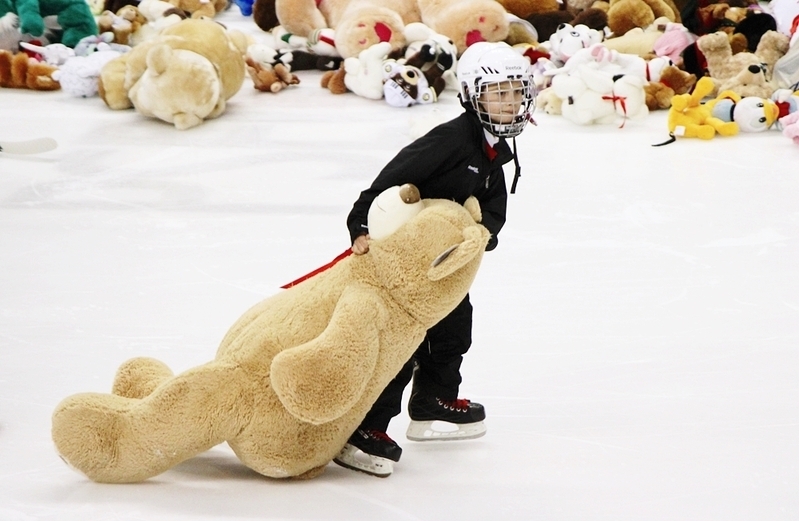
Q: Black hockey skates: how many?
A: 2